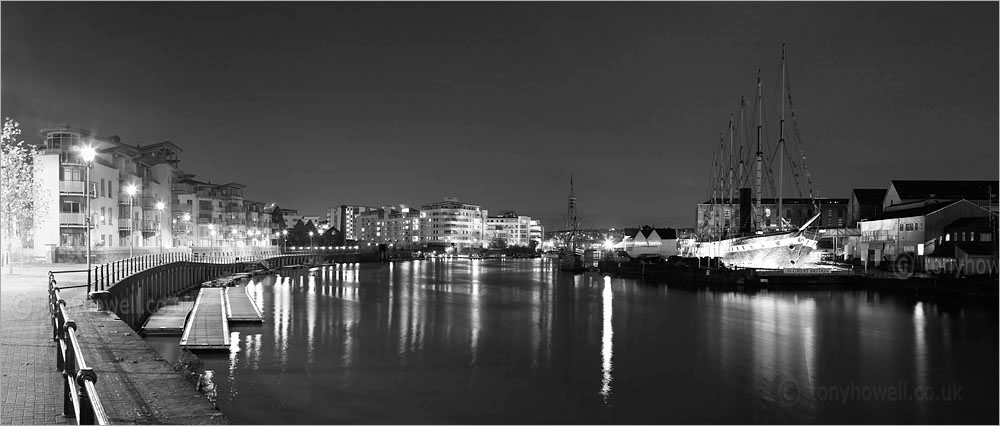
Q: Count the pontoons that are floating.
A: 3